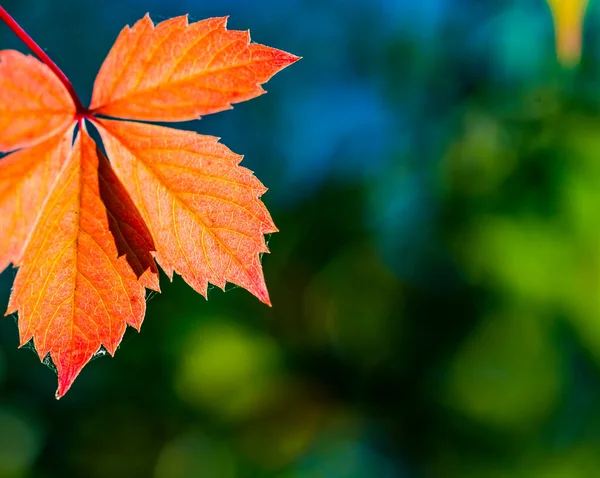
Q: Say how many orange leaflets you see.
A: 5